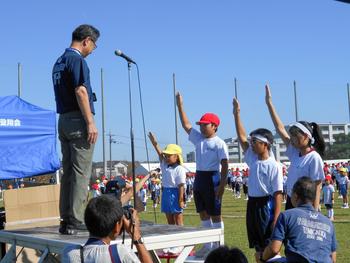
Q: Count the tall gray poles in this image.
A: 6